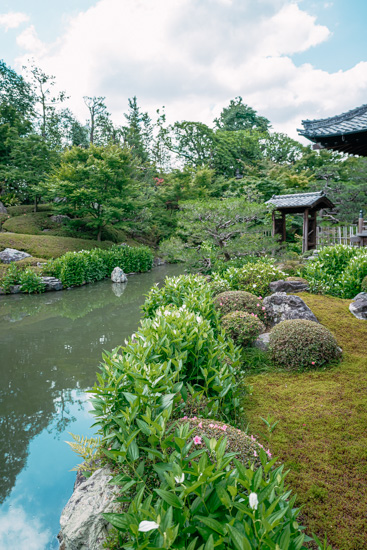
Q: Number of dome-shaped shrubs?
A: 4